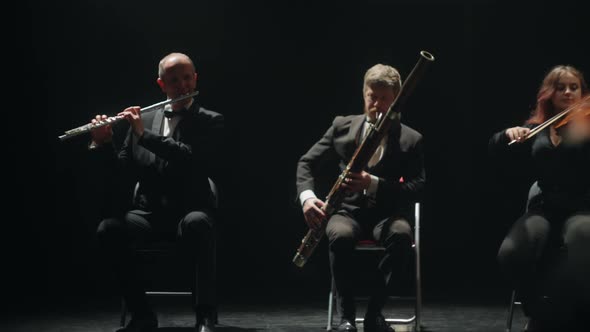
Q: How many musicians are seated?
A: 3